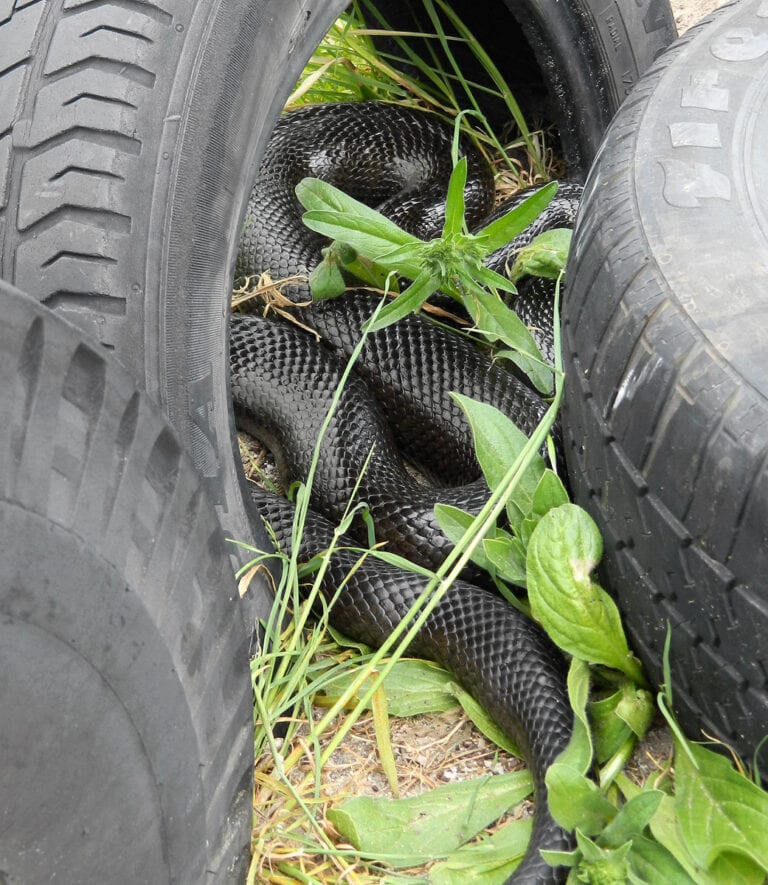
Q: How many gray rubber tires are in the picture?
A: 4